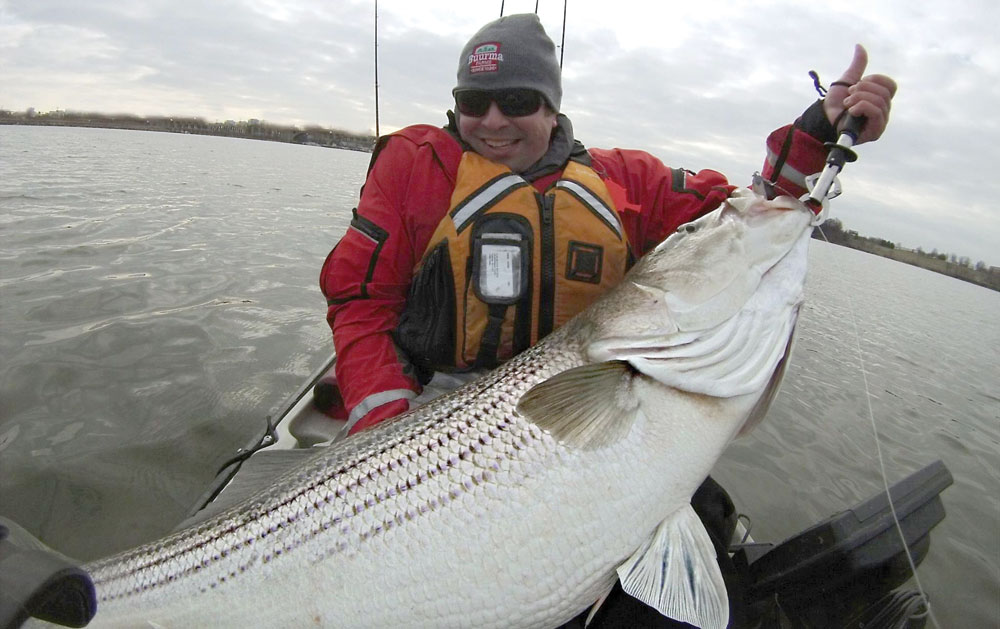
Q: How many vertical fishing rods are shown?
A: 4